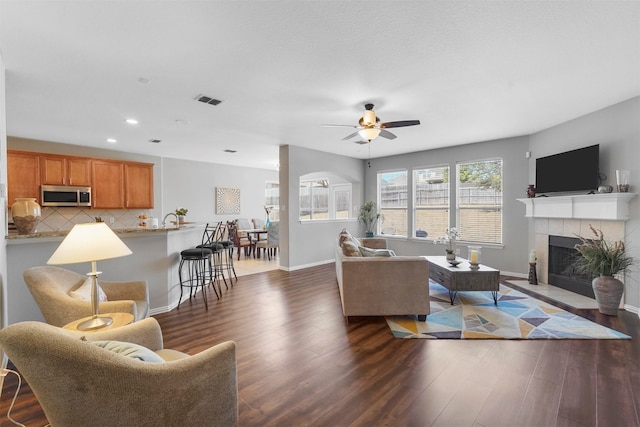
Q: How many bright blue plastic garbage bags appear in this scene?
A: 0